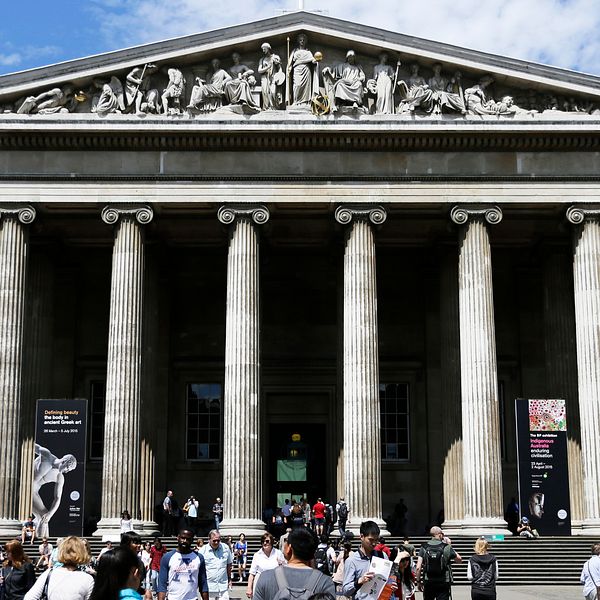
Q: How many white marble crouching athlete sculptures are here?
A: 1